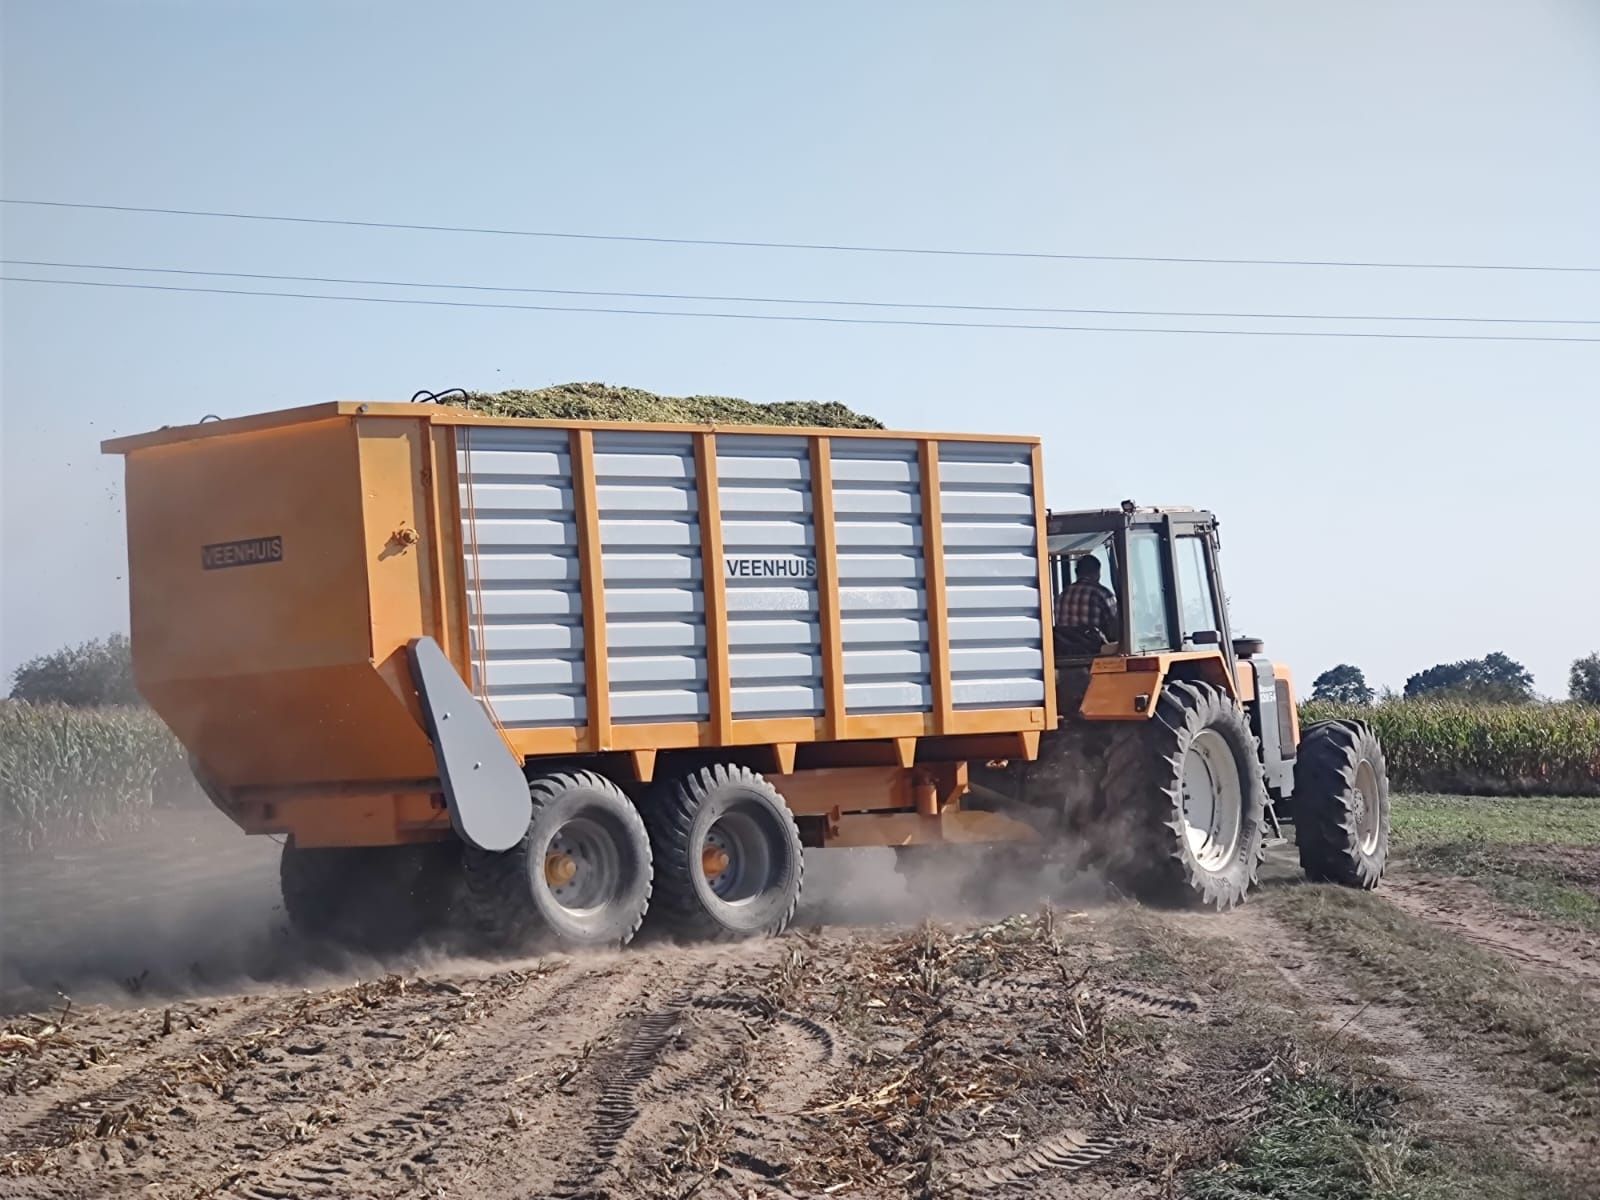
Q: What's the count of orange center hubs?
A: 2